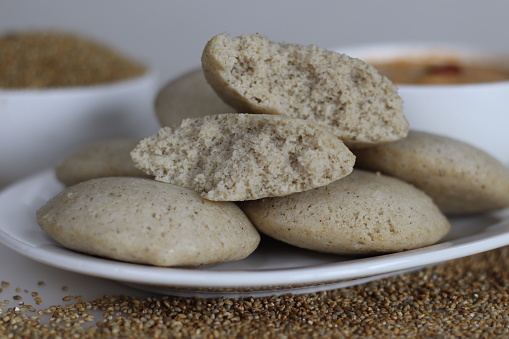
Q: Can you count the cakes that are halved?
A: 2